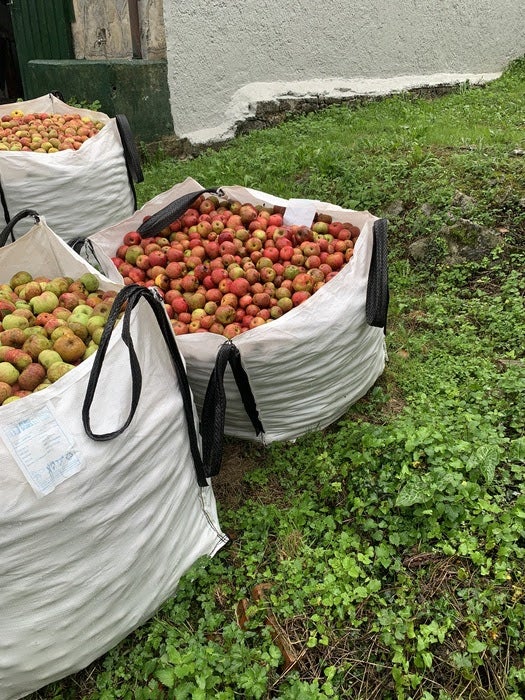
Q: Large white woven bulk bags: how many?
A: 3